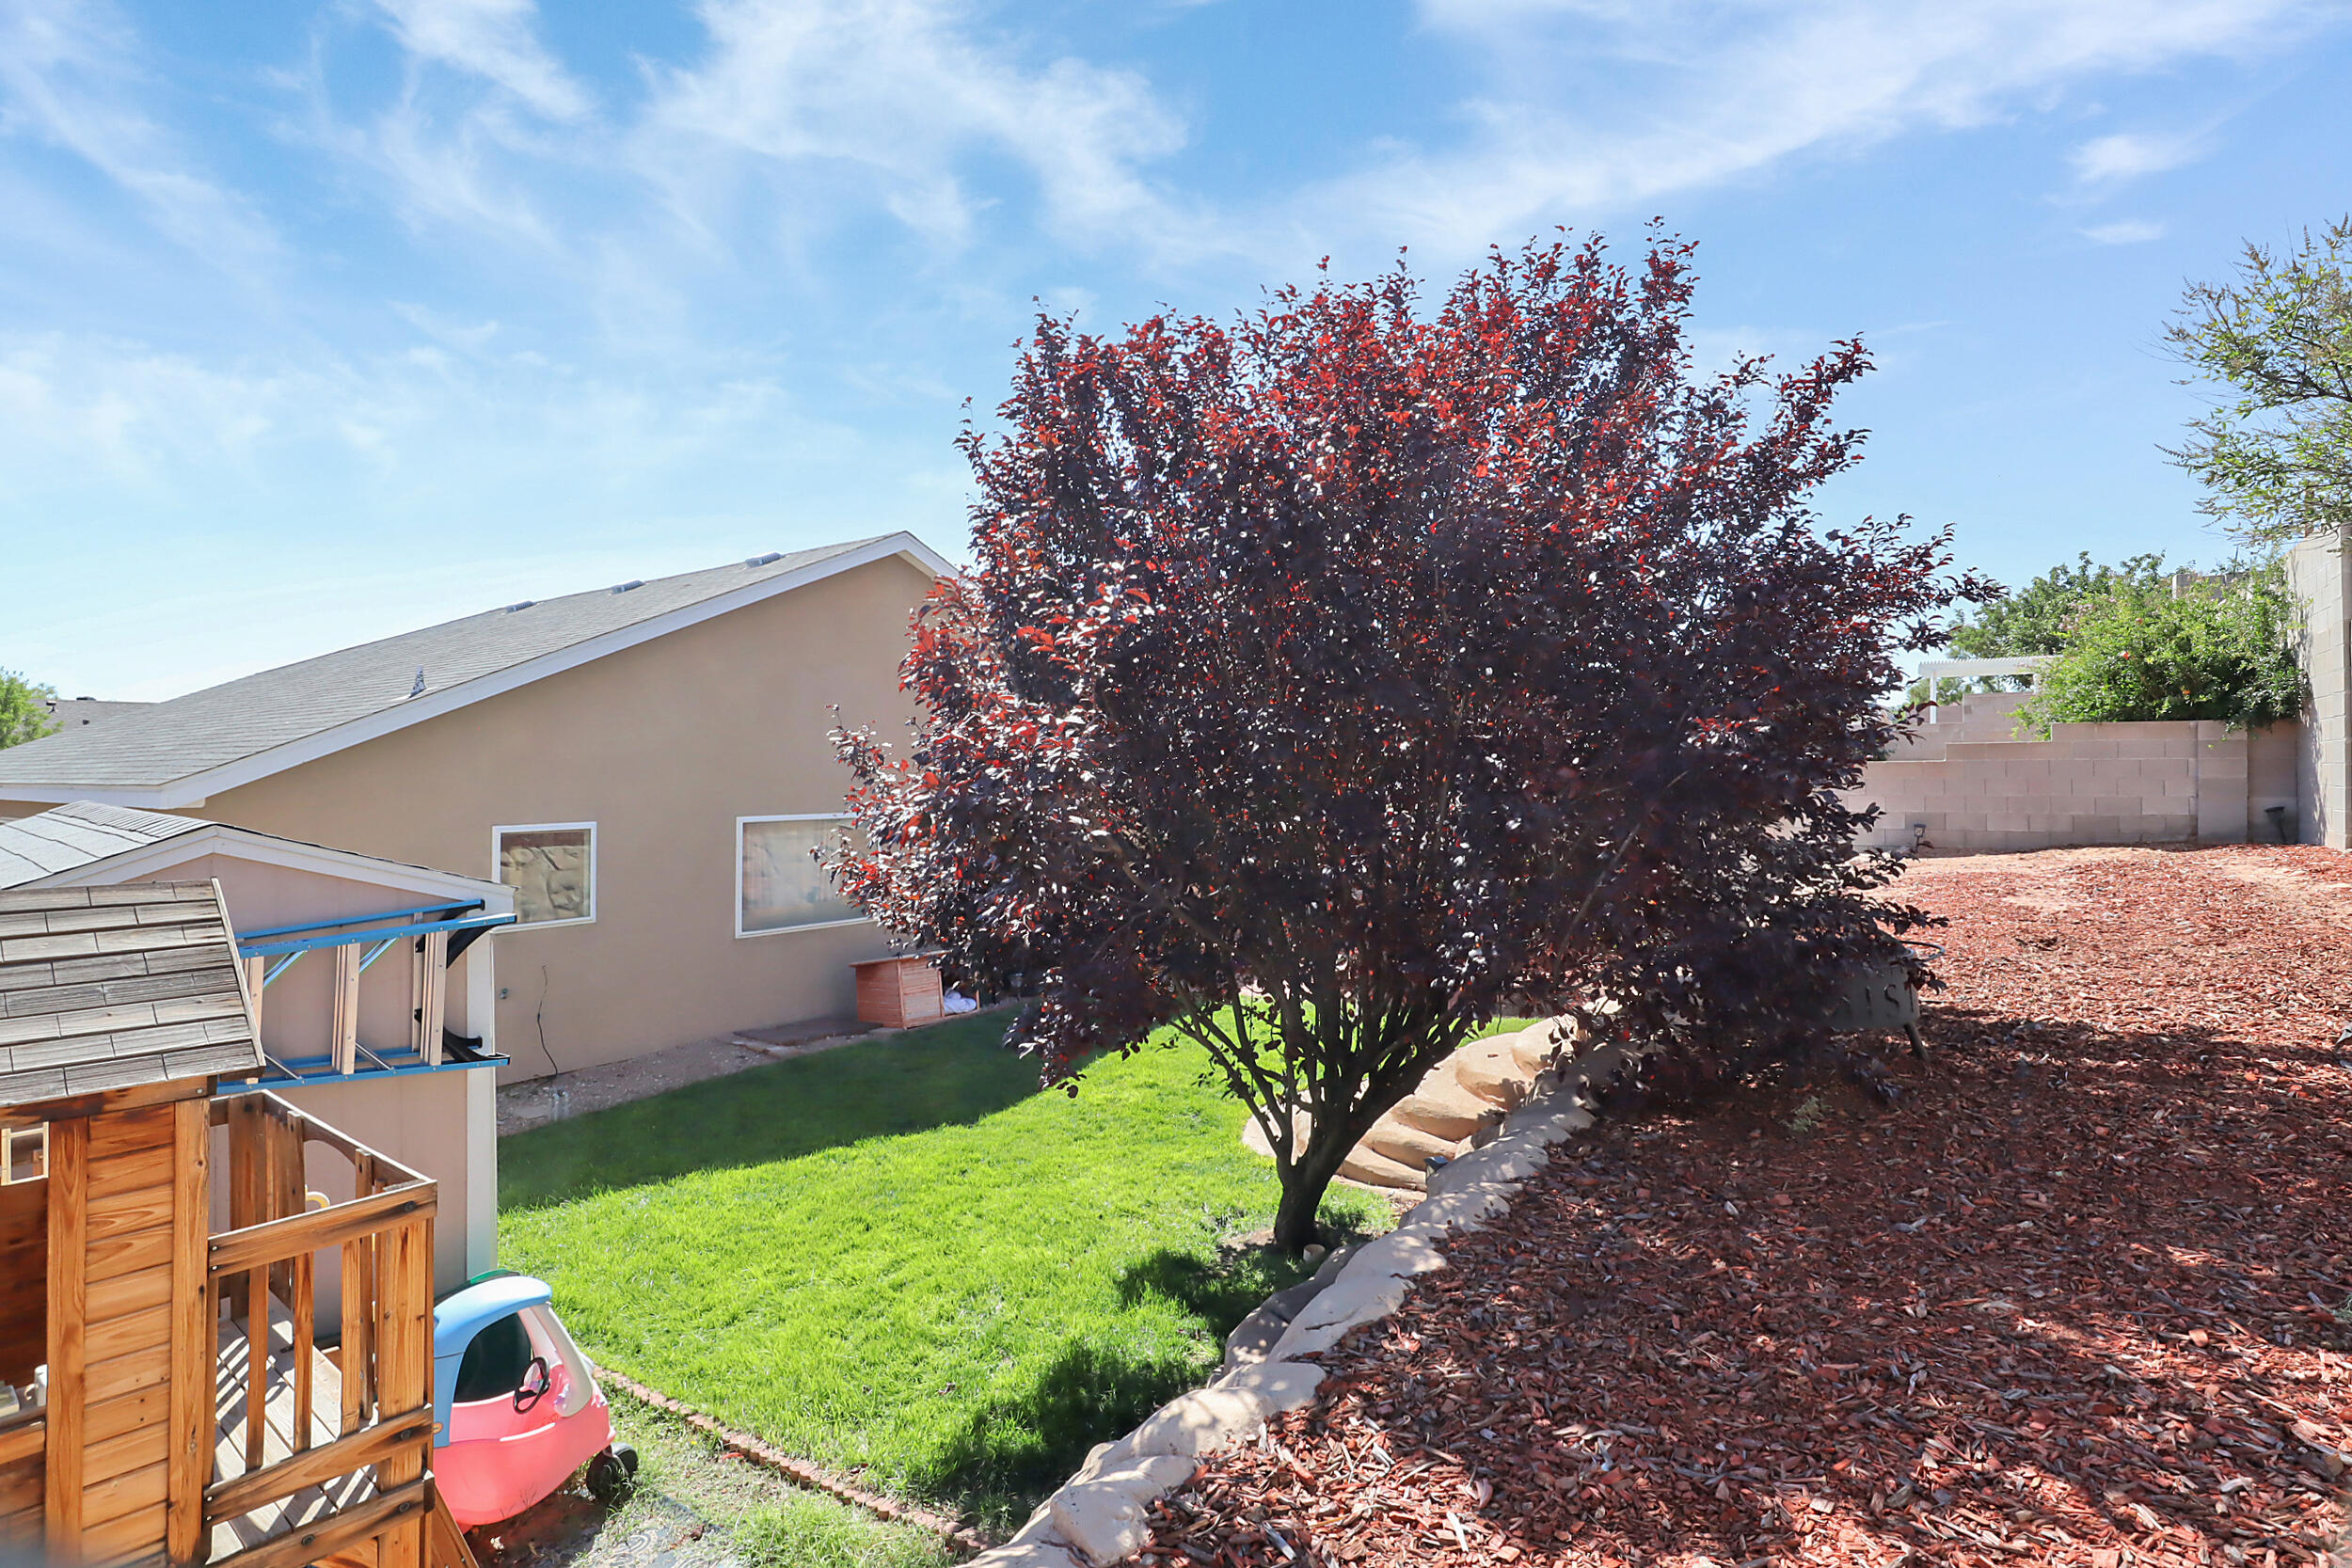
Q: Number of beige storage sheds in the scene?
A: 1